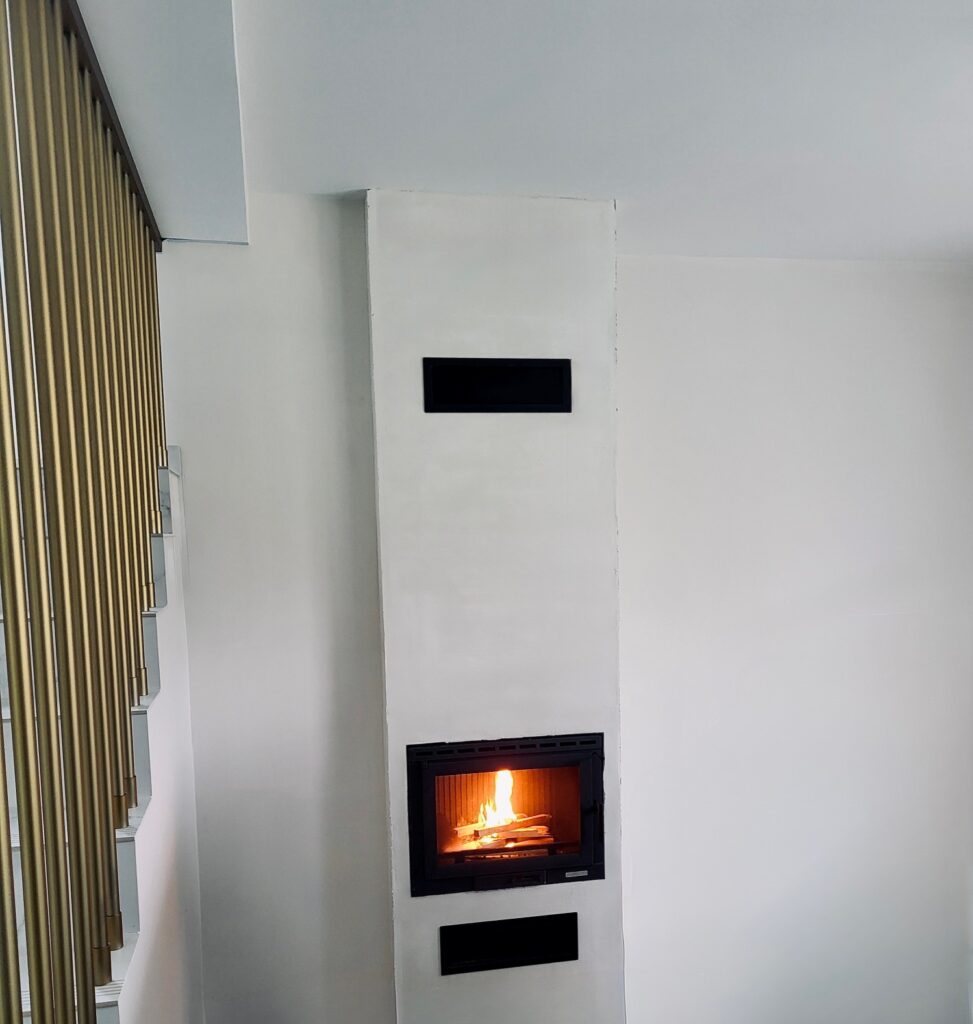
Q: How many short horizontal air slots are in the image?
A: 9